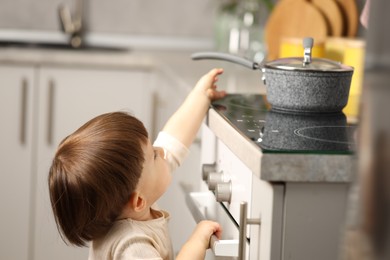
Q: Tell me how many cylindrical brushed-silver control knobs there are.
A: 3